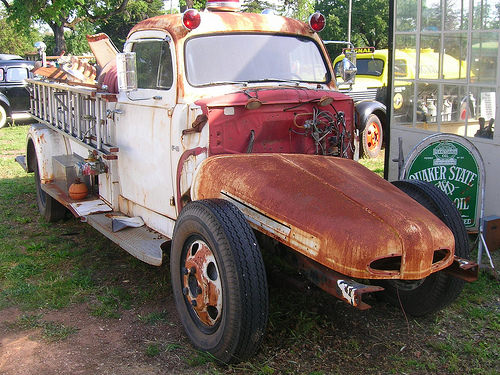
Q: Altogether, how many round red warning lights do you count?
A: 2